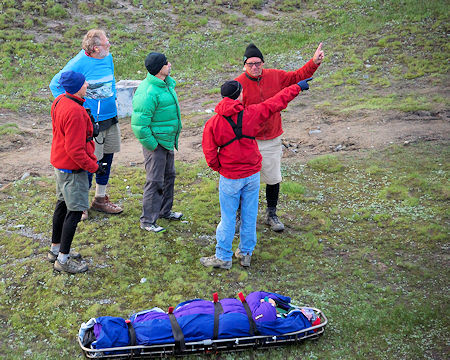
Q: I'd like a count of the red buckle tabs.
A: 4